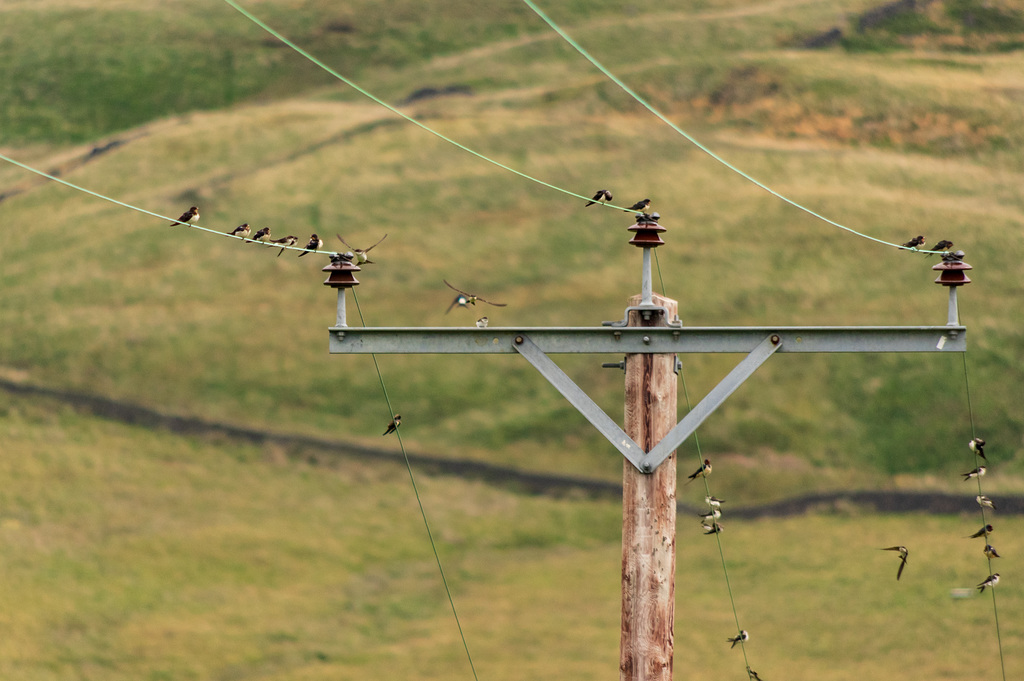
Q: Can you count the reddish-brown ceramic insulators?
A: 3